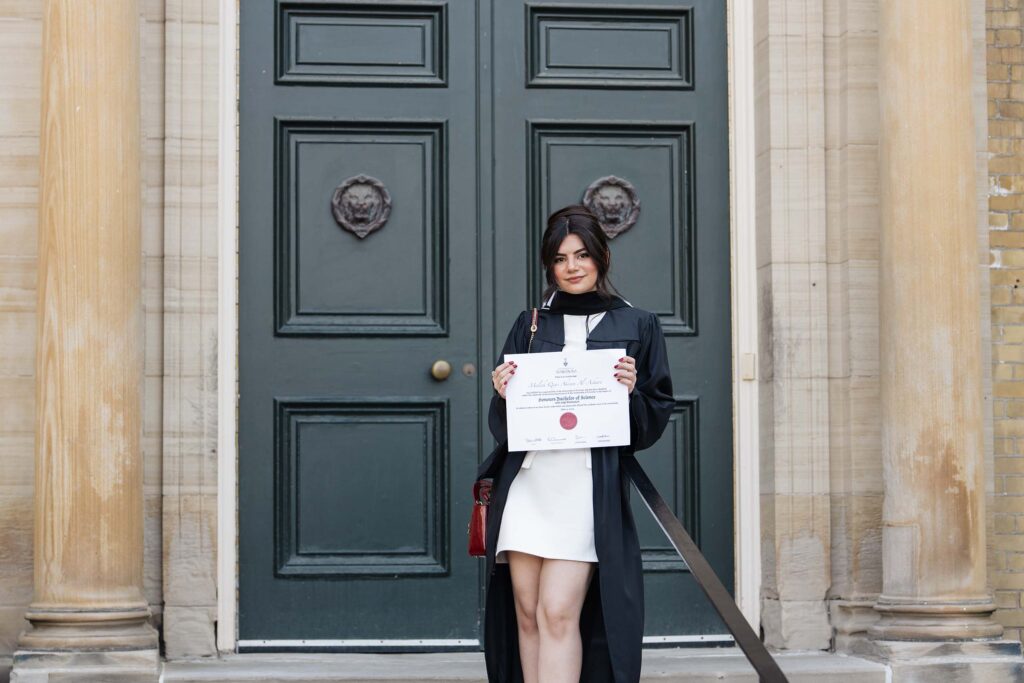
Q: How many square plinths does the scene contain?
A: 2